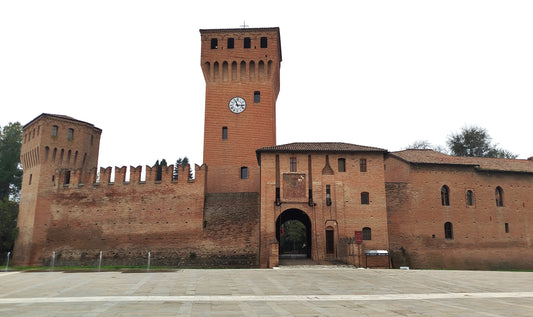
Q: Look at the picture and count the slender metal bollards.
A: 4